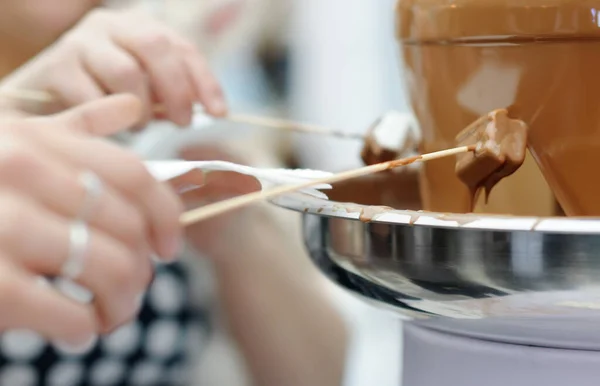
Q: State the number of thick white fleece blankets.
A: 0